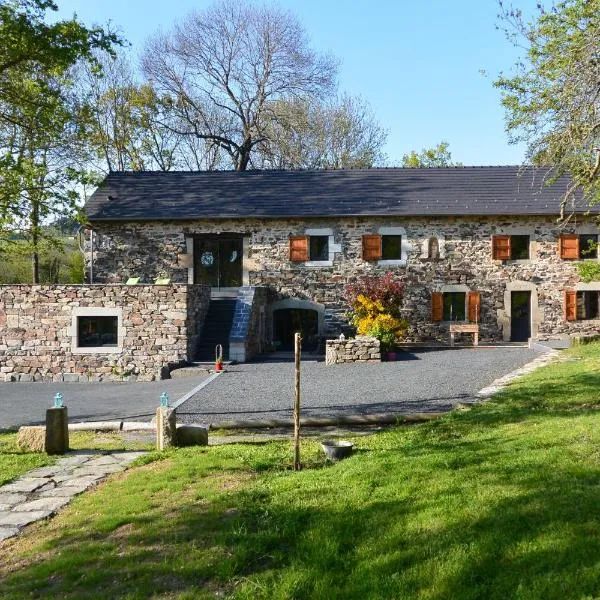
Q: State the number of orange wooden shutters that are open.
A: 7